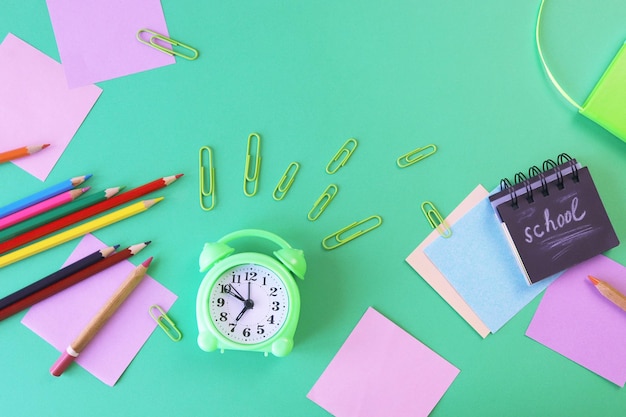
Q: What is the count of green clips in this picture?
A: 10